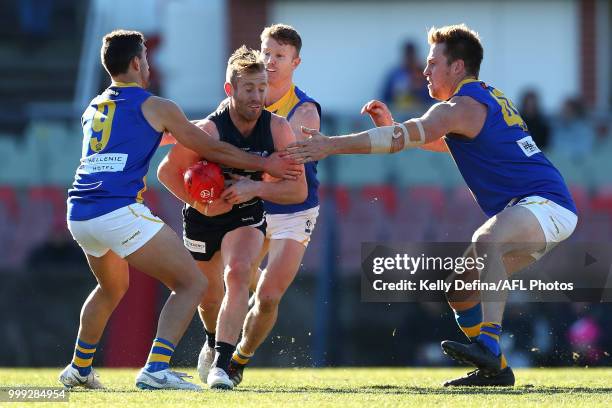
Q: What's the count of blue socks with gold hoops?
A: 5